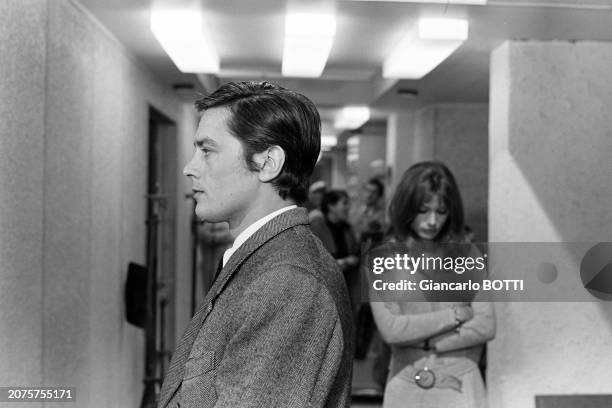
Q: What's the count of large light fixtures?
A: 3